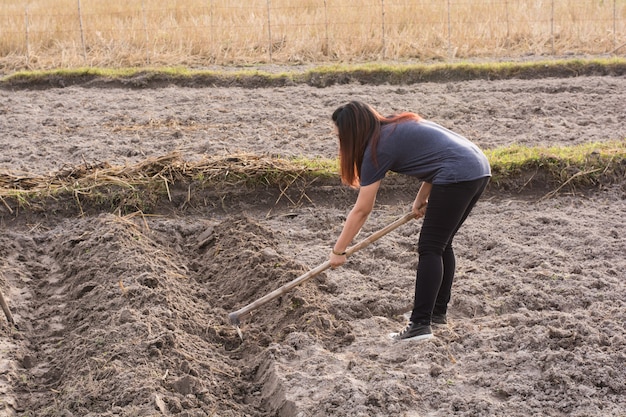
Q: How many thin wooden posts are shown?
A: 11